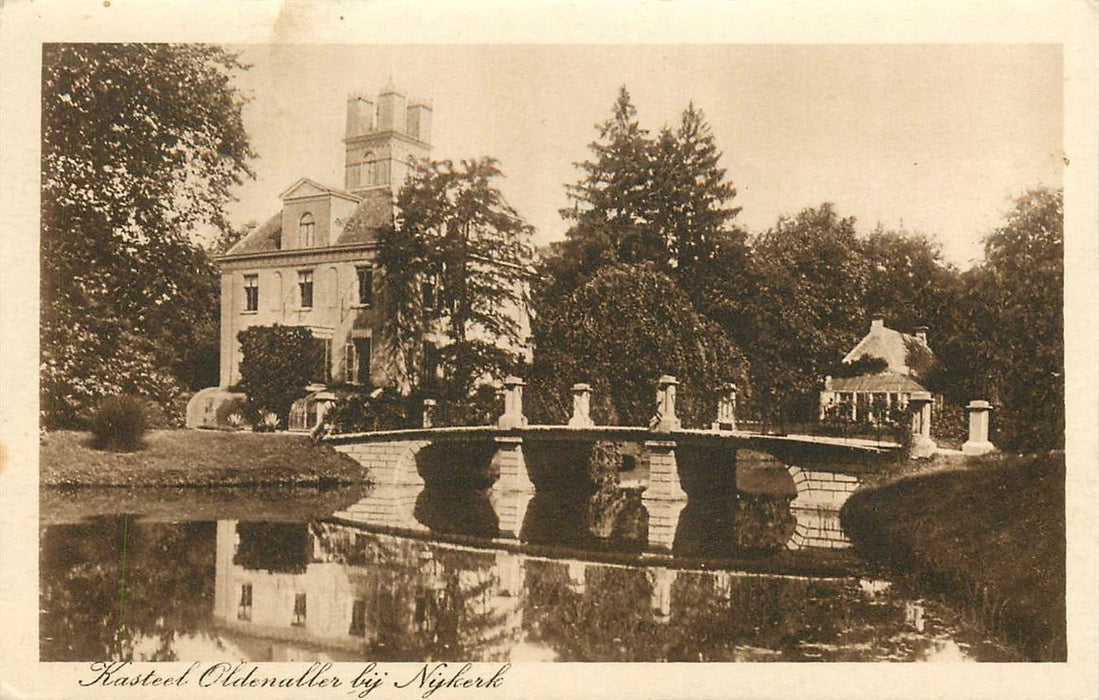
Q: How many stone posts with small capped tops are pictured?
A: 8